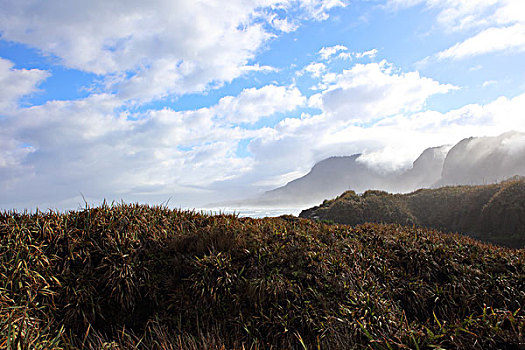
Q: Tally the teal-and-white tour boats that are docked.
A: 0